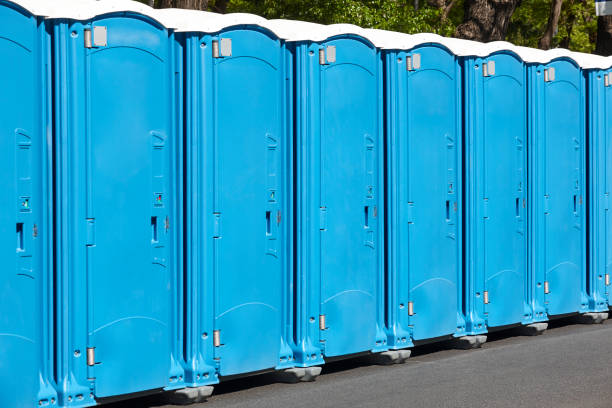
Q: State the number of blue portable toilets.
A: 8